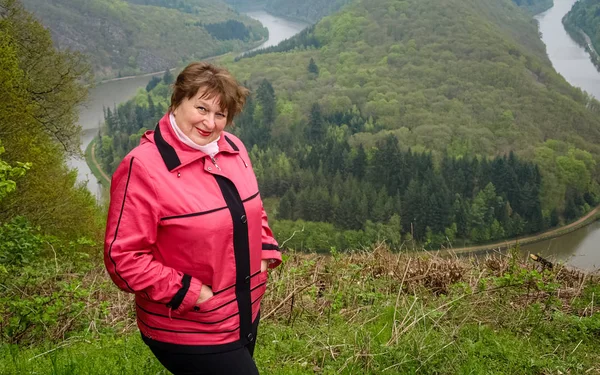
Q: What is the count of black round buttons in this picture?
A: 4